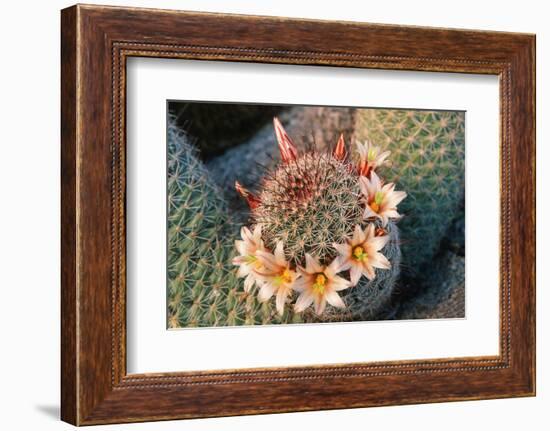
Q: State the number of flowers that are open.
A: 6